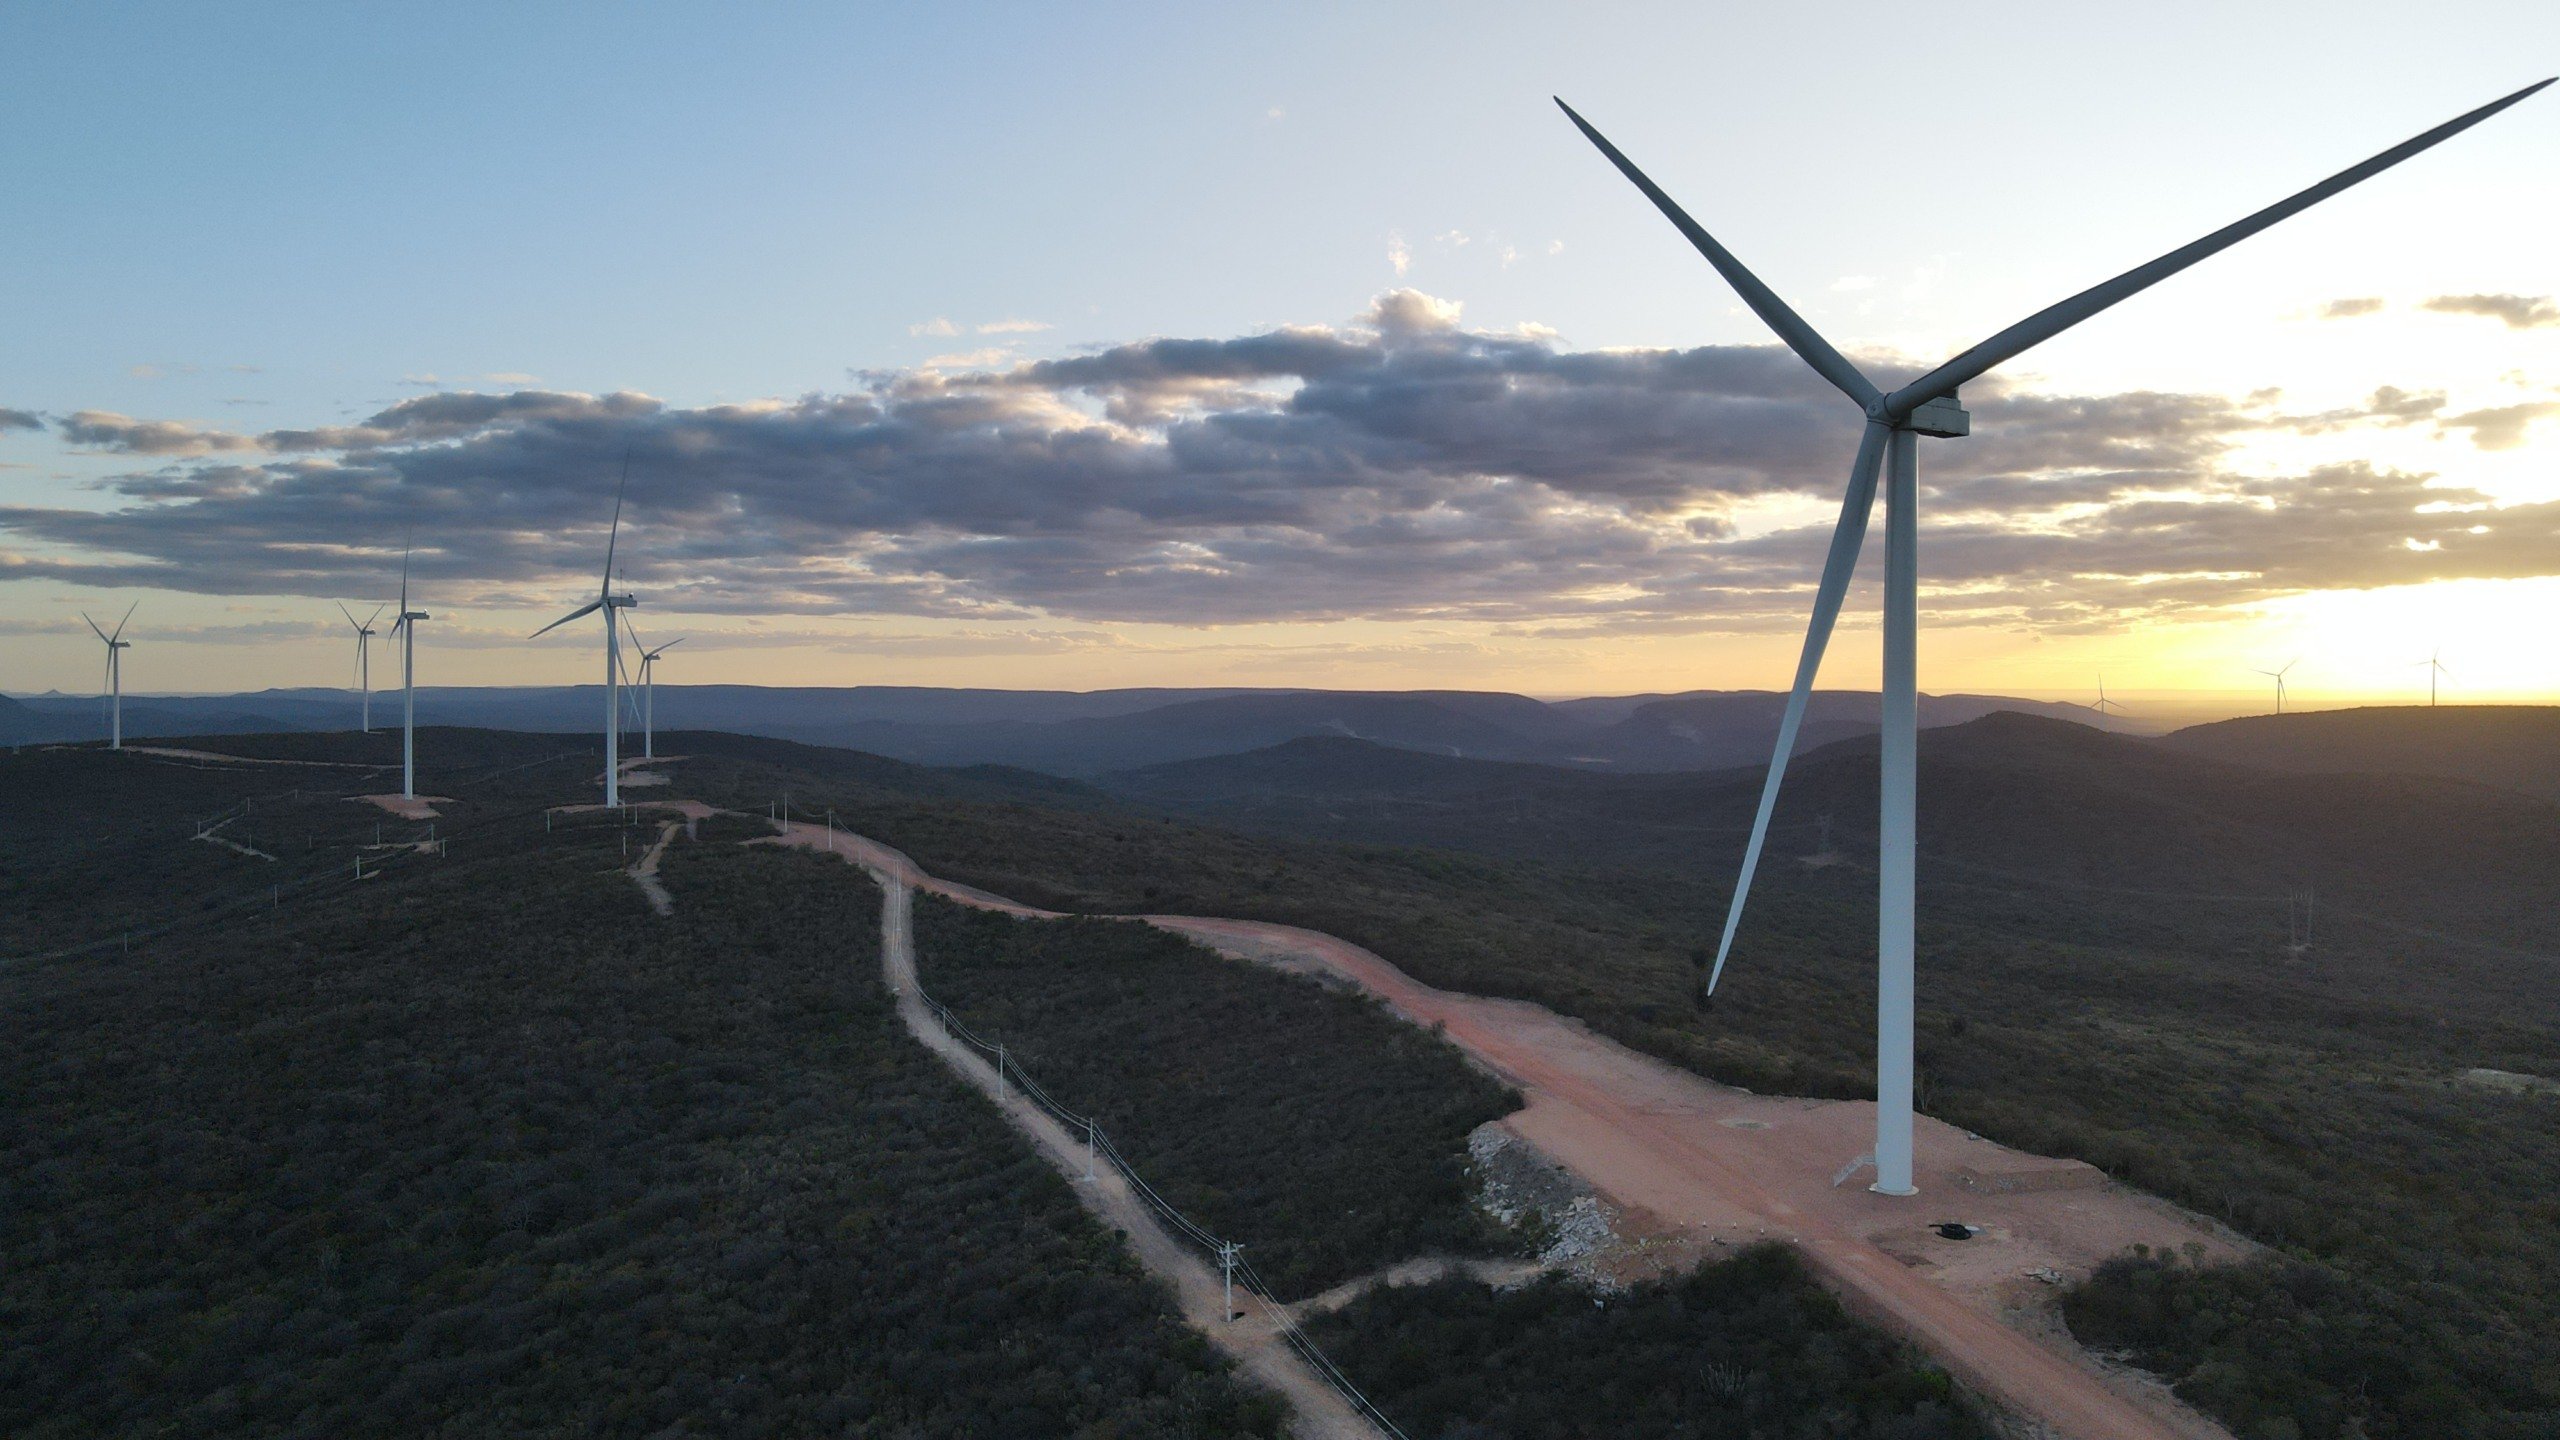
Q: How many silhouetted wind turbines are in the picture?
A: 3